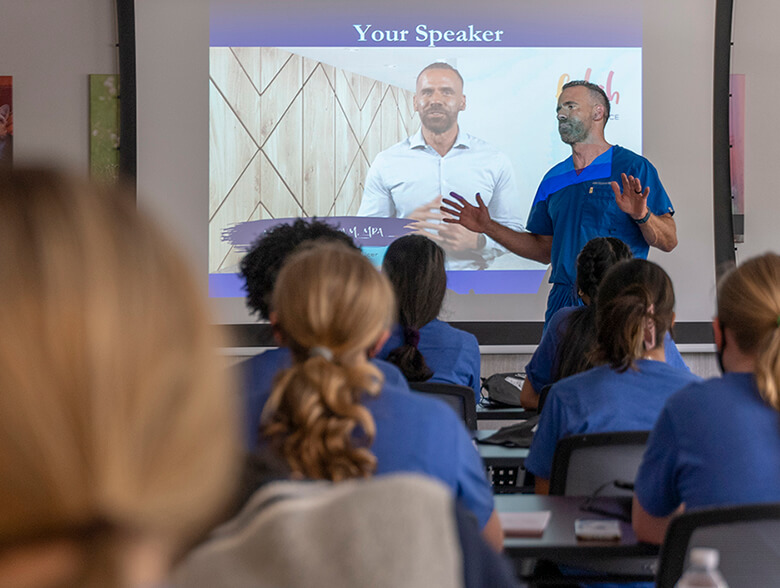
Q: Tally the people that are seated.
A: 7